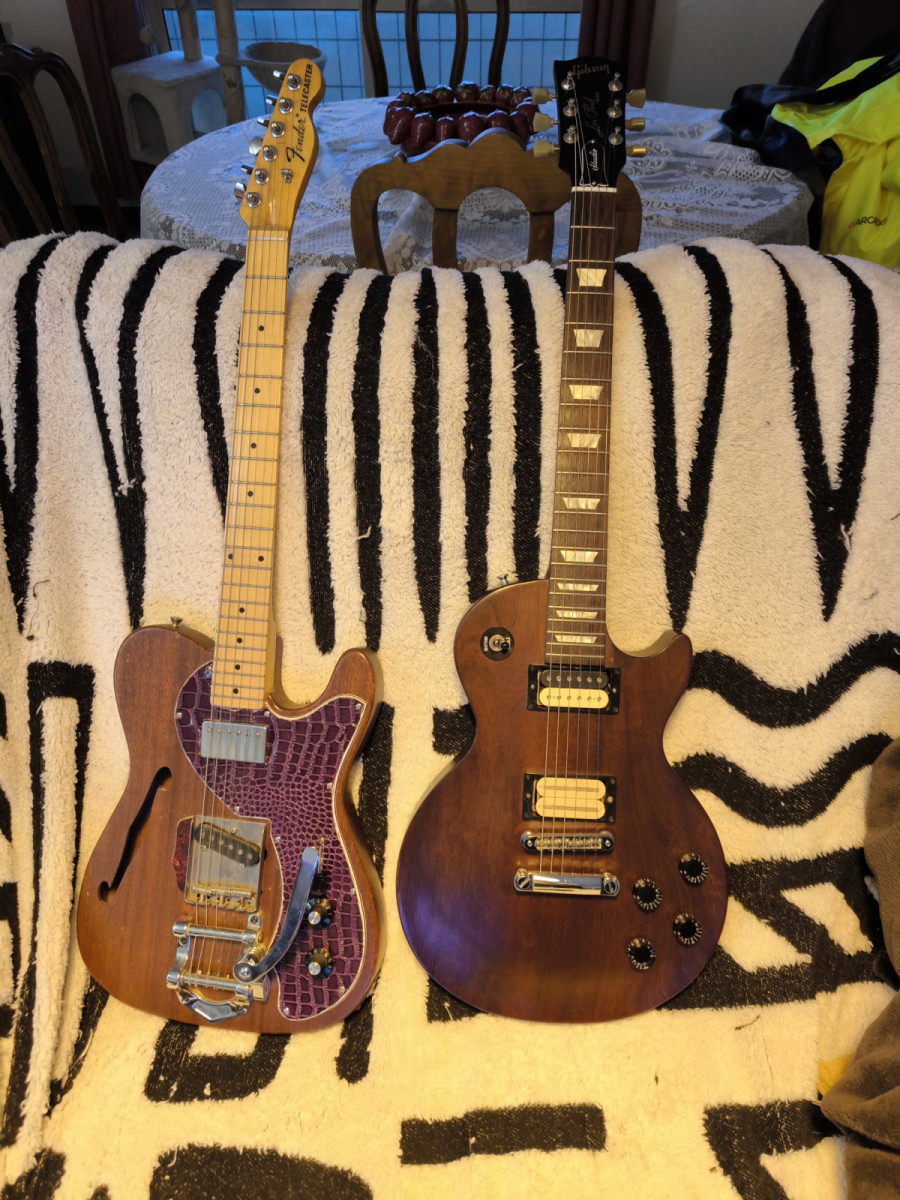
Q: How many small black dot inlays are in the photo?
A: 10